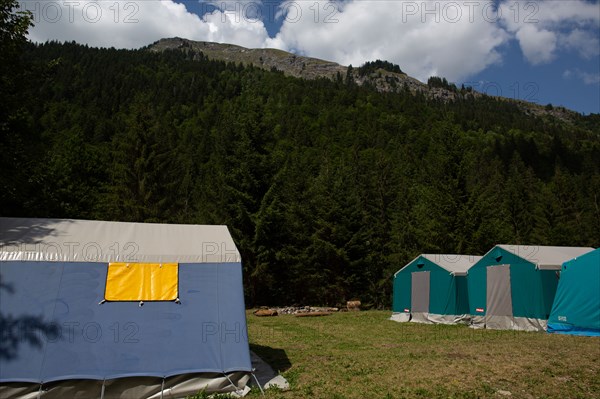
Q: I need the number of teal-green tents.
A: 3